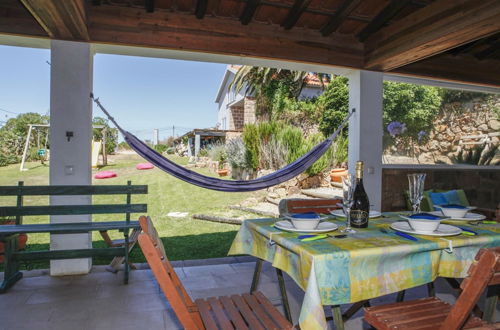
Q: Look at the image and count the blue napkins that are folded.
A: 3